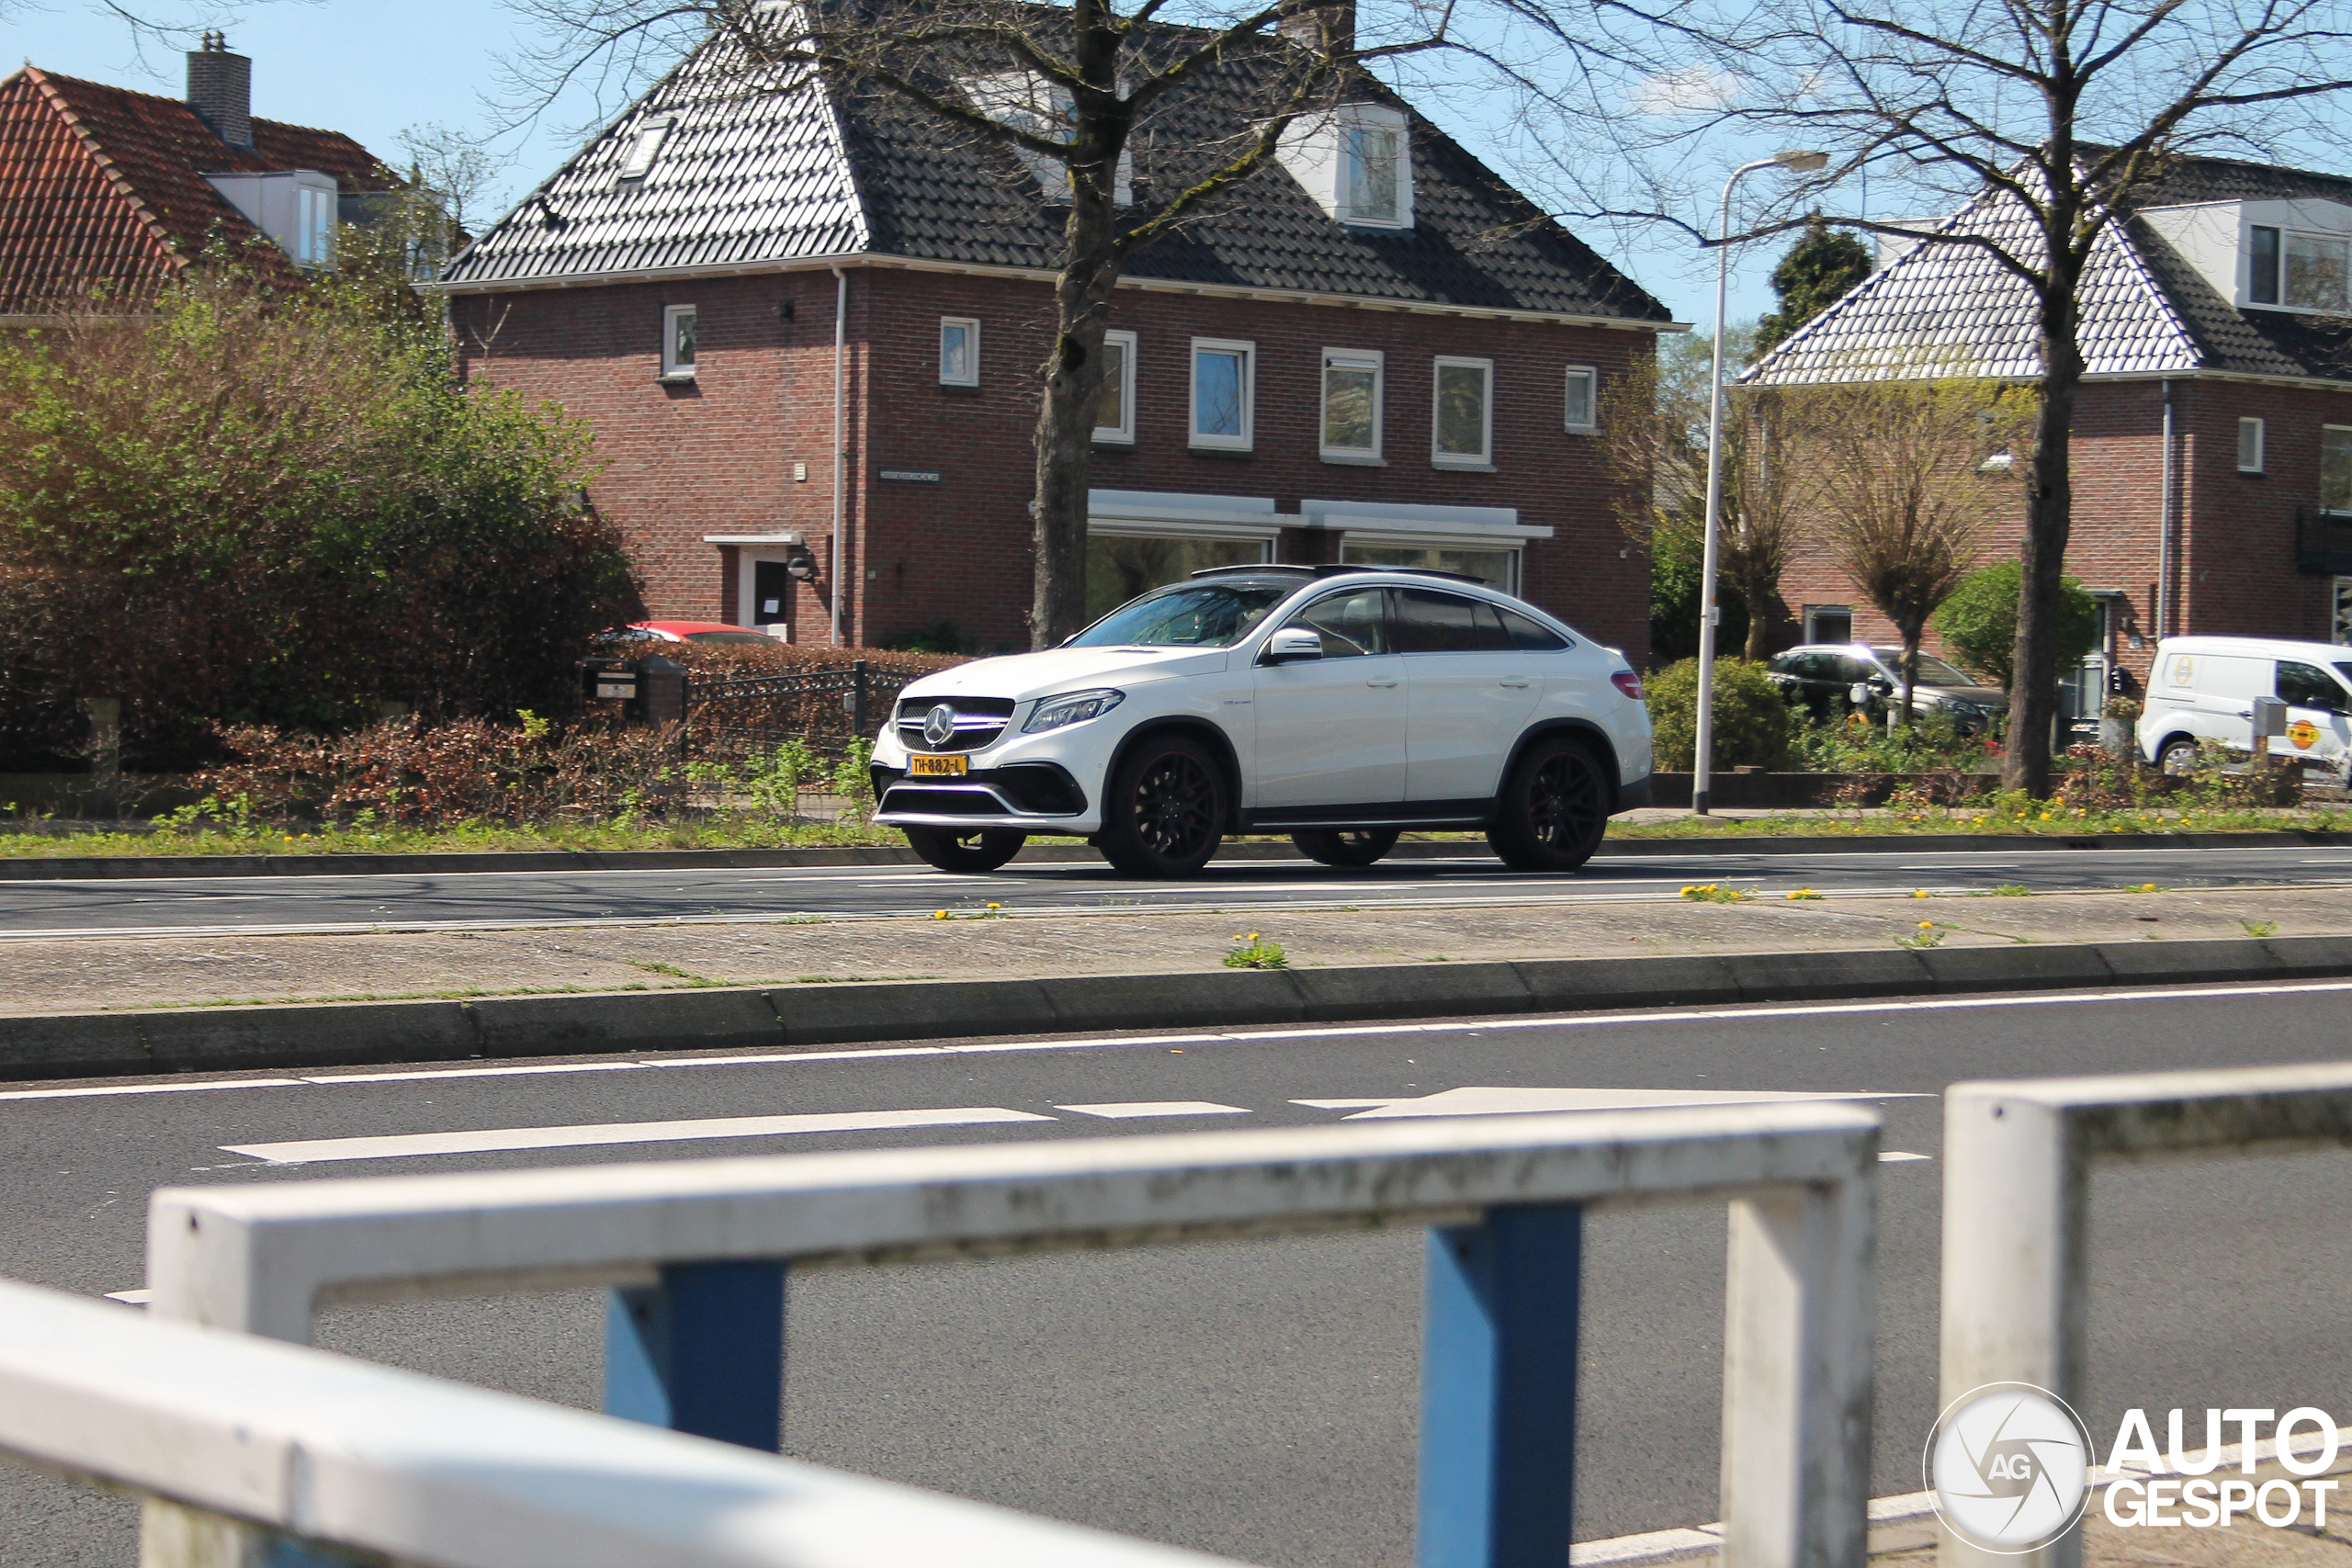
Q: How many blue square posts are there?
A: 2